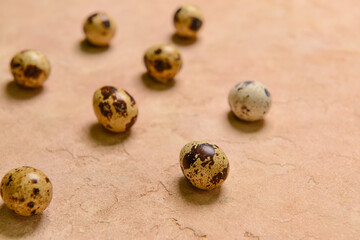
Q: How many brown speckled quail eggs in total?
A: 7